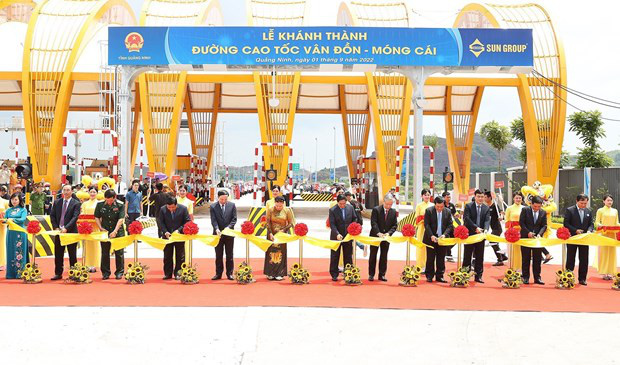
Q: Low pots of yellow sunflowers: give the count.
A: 12